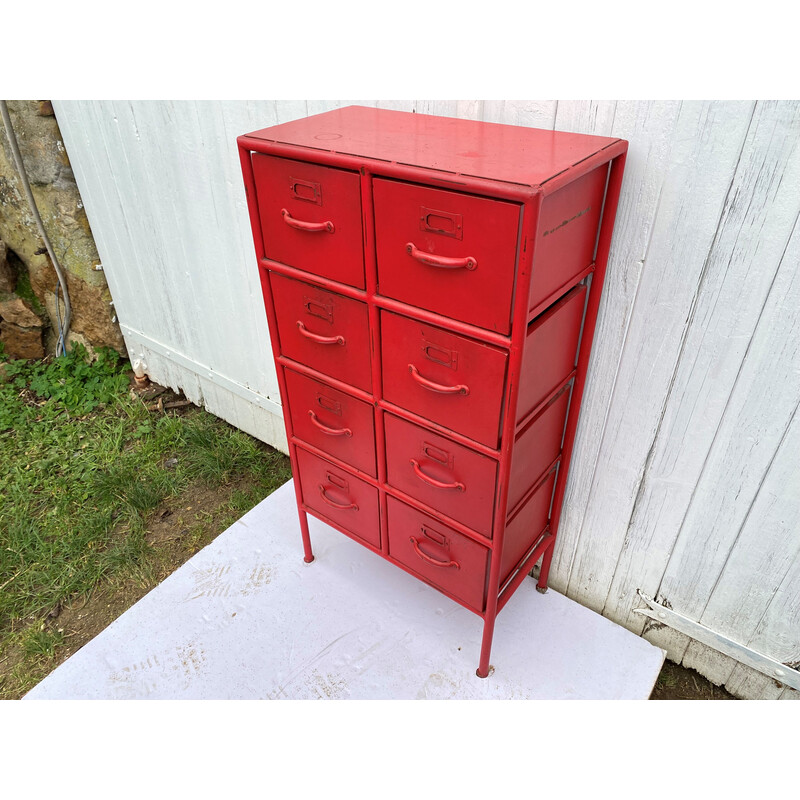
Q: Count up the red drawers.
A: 8